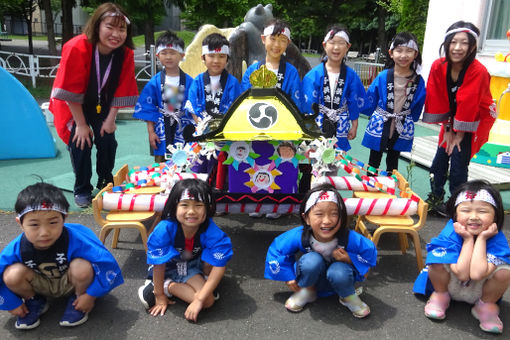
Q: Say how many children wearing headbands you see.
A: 9